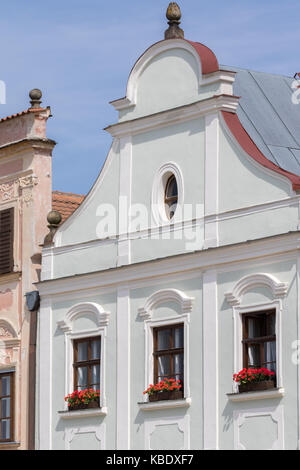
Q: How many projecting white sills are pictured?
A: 3